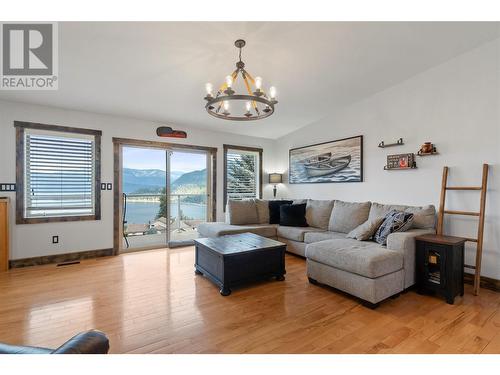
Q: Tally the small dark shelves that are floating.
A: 3